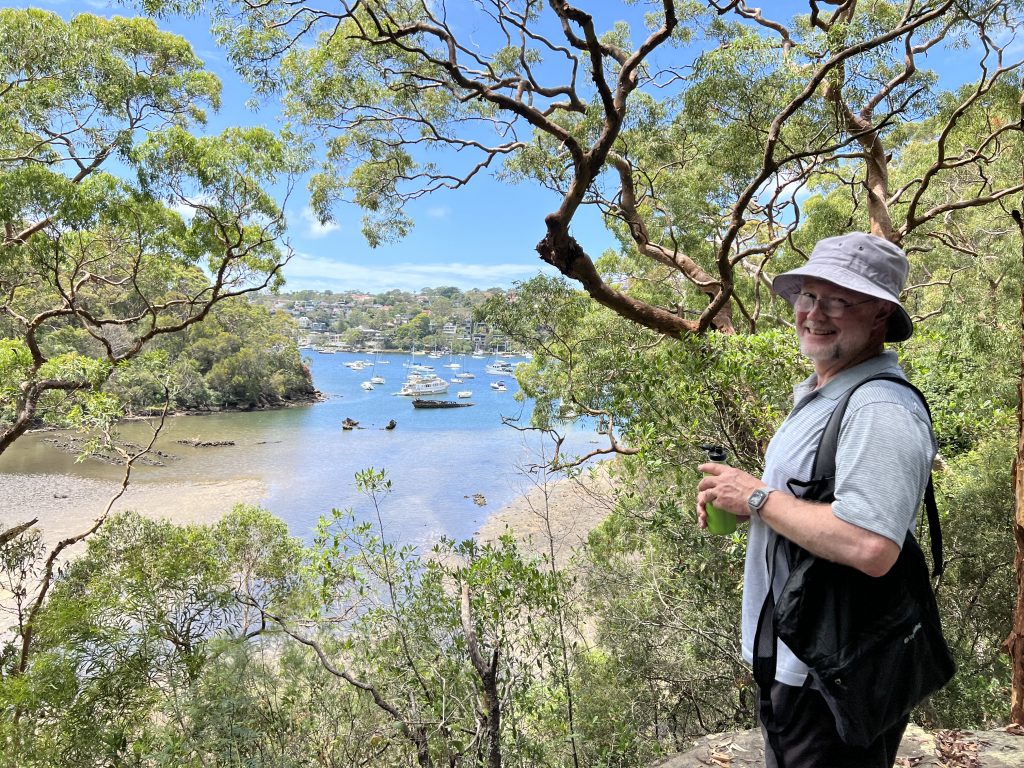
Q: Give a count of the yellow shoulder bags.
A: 0